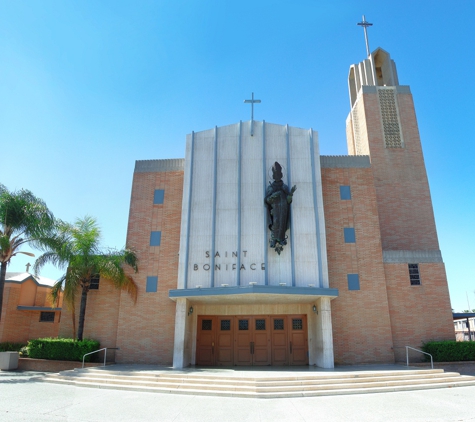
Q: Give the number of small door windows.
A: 6